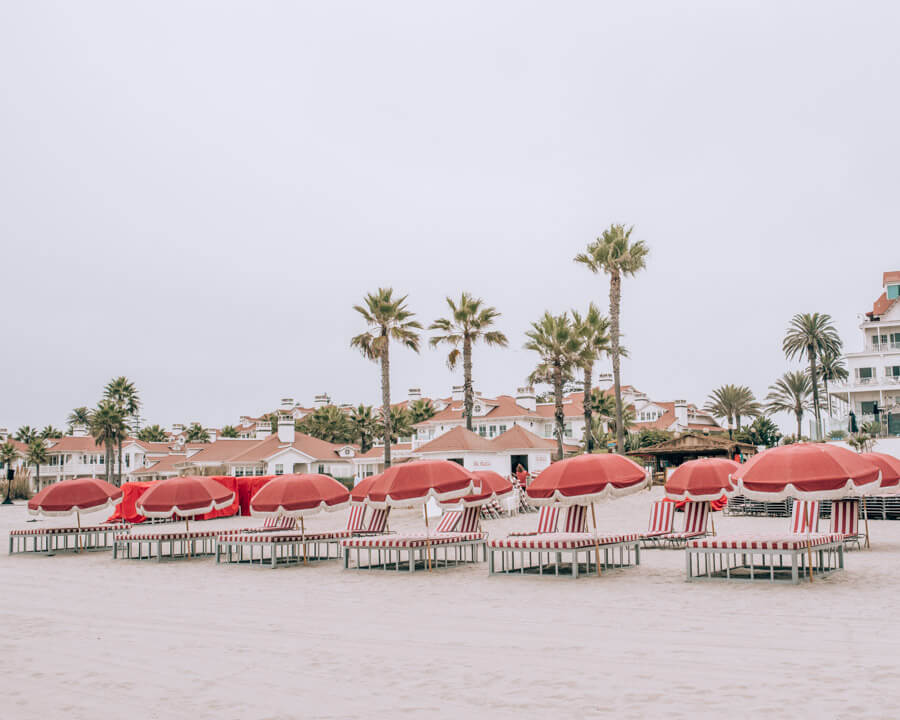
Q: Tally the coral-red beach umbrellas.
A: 10